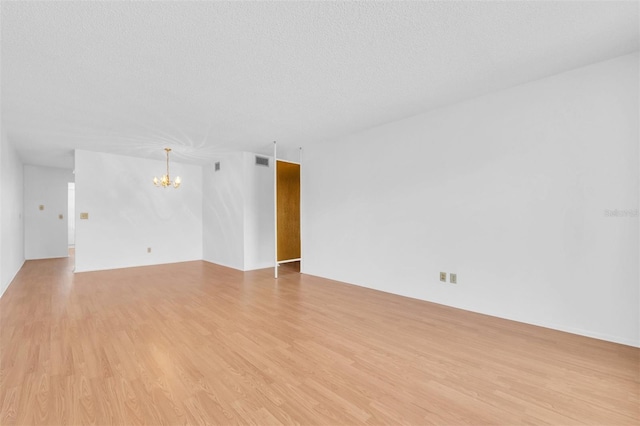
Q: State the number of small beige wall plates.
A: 6